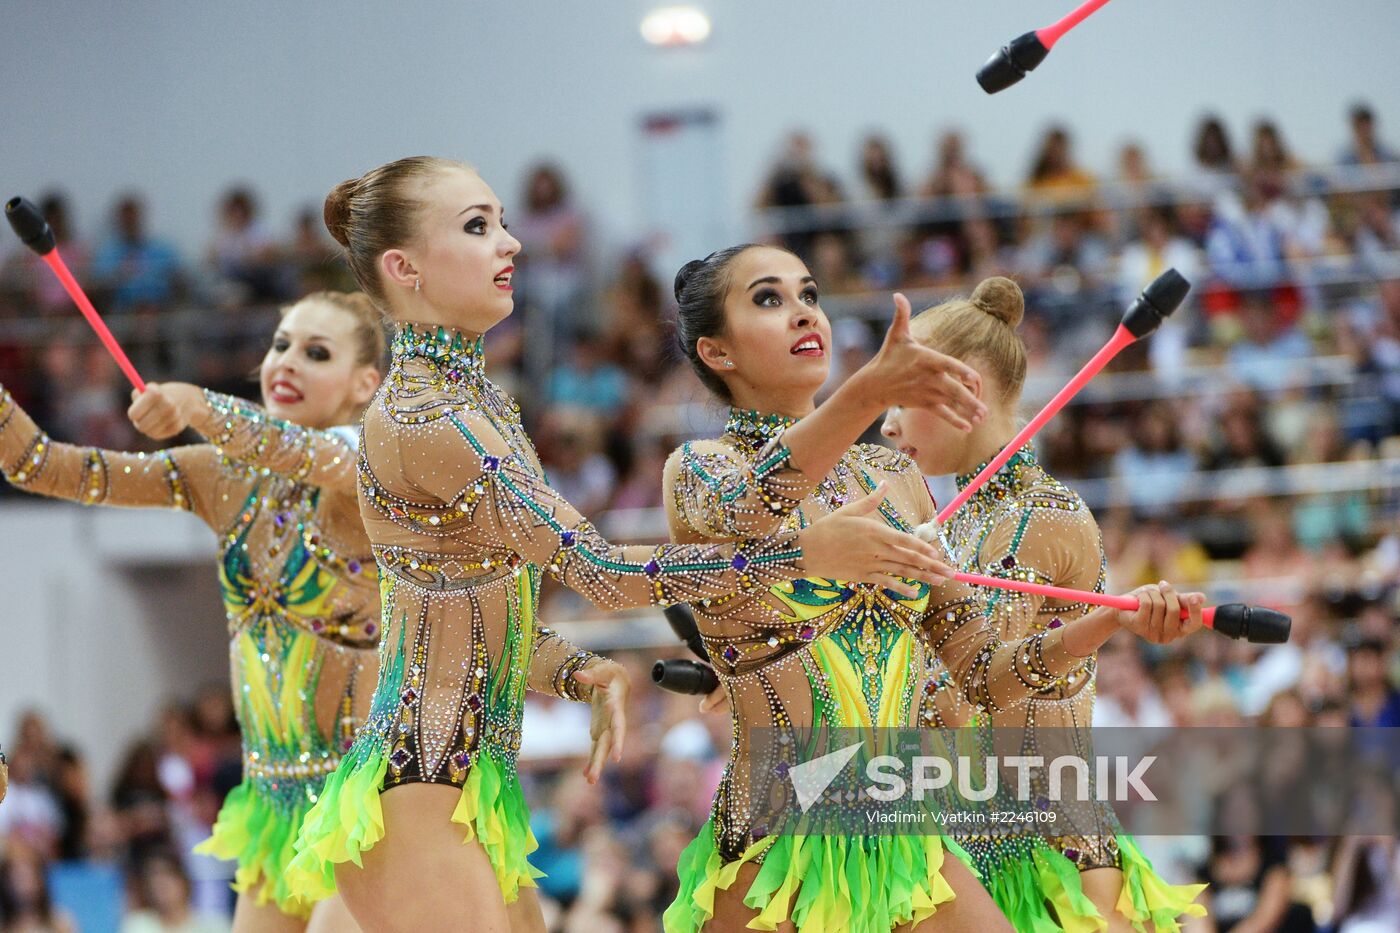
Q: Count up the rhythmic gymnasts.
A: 4